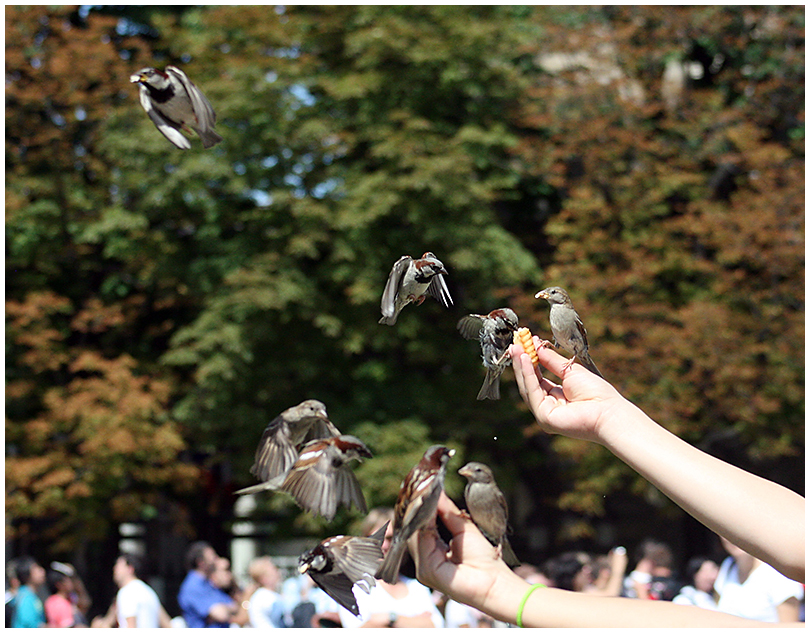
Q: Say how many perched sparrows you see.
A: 4